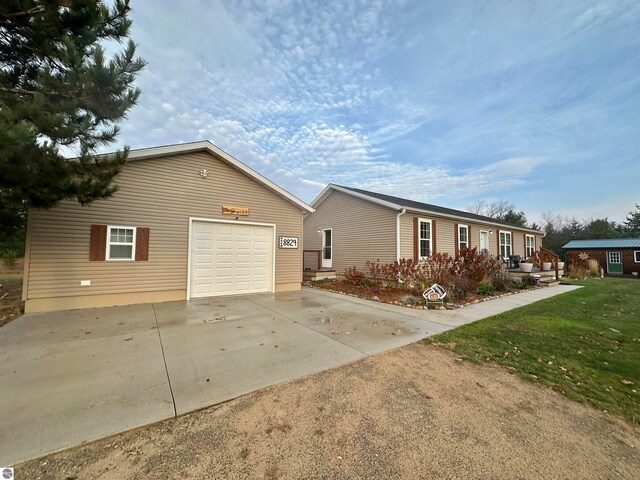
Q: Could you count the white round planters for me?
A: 3